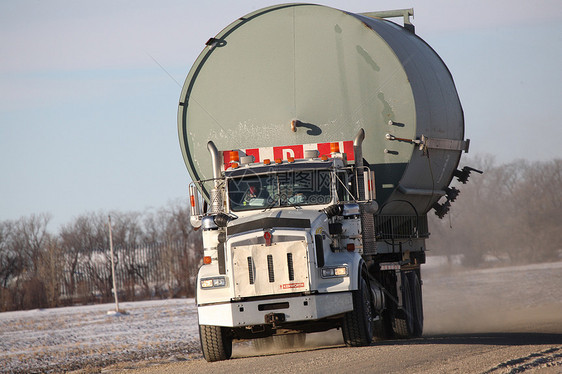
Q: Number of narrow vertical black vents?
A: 3